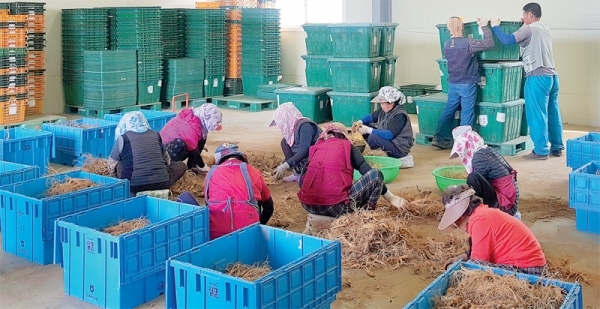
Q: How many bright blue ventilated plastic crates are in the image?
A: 10